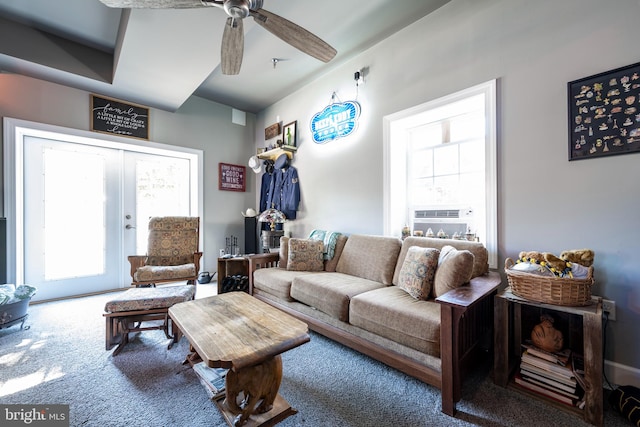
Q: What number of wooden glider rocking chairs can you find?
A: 1